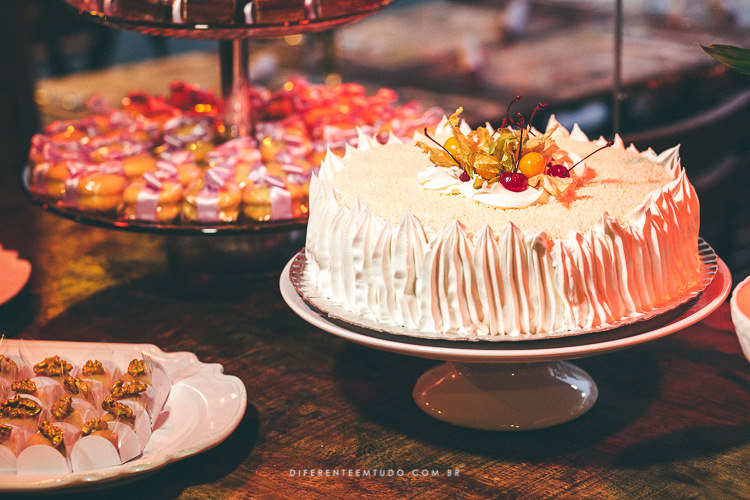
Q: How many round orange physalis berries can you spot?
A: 2